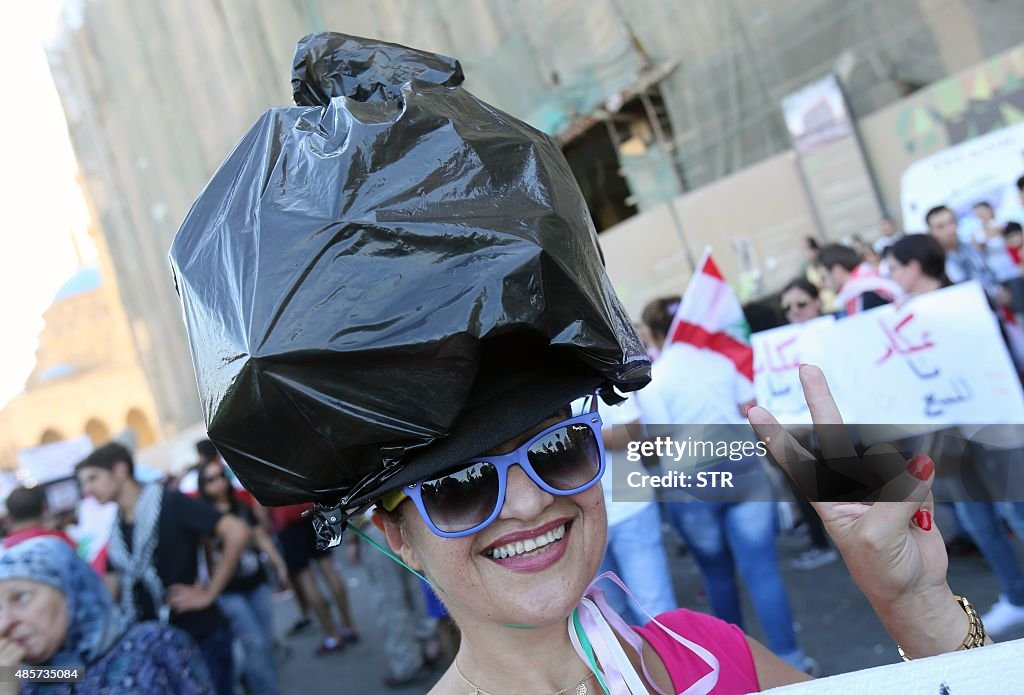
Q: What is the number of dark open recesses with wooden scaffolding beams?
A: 1